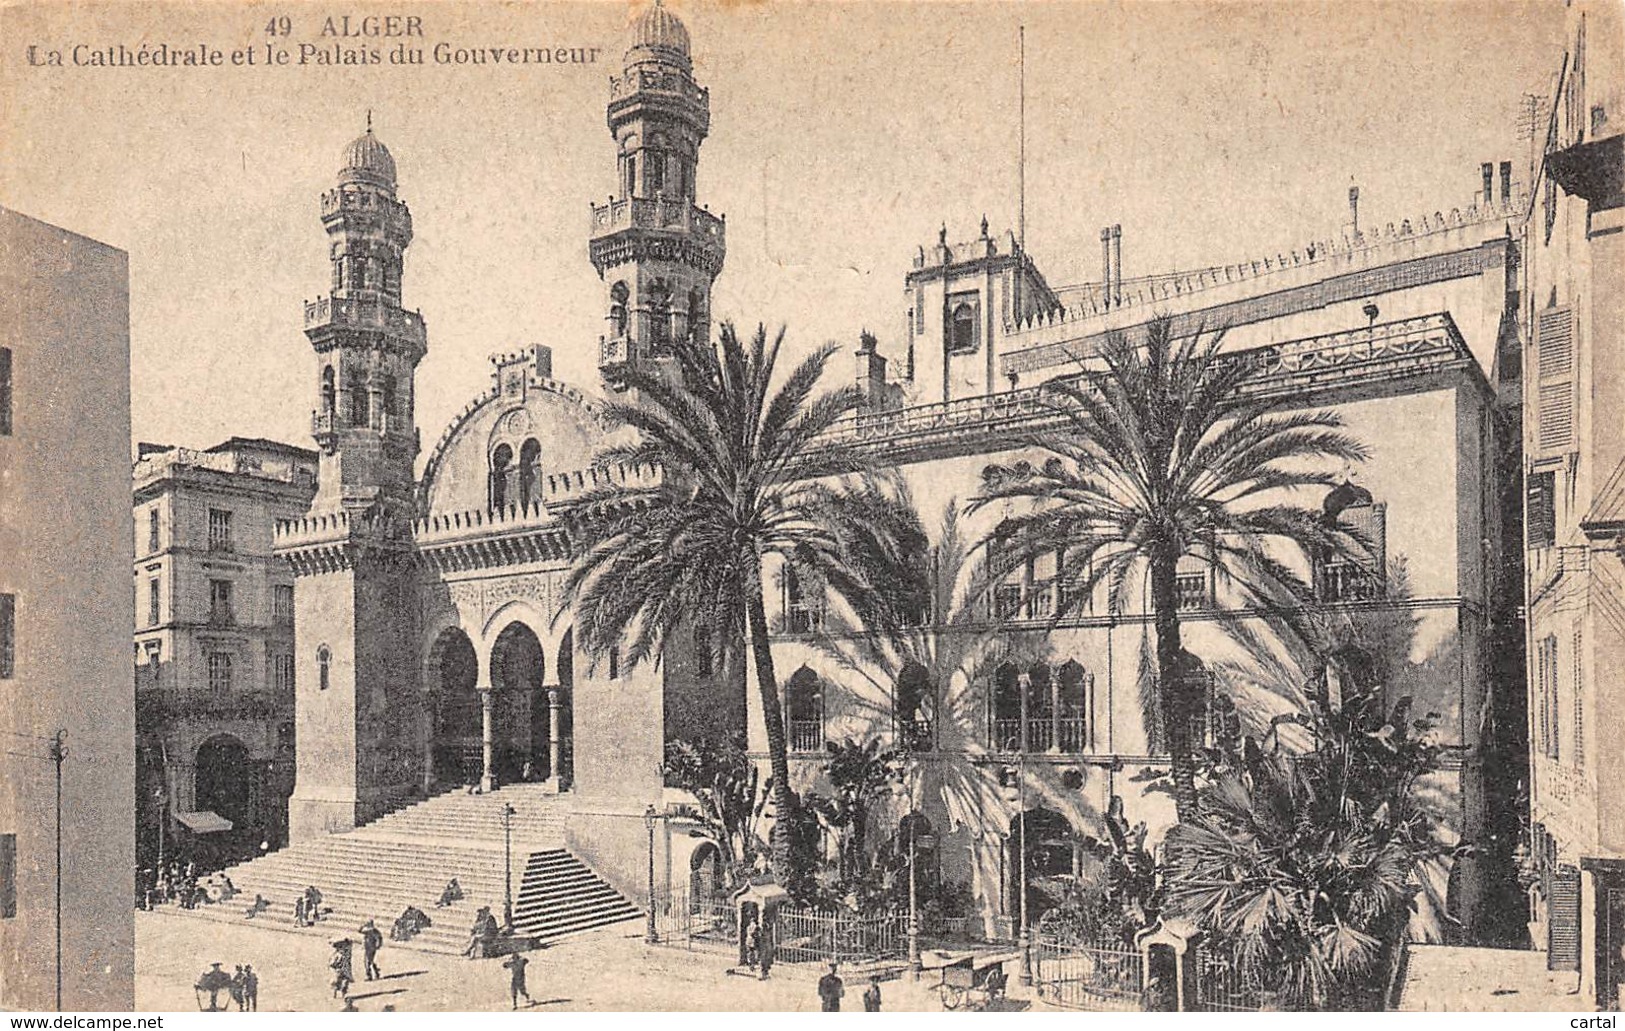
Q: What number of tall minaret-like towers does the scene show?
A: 2